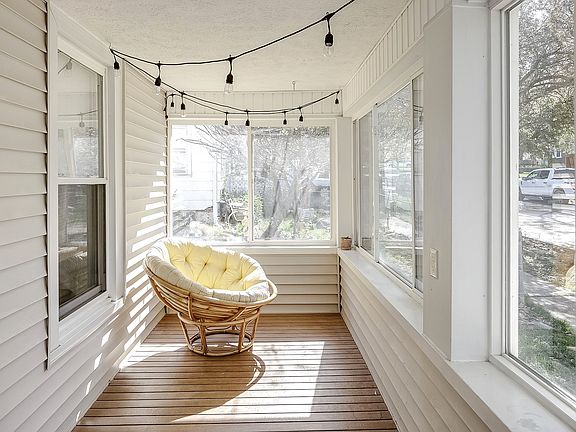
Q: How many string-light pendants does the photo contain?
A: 11